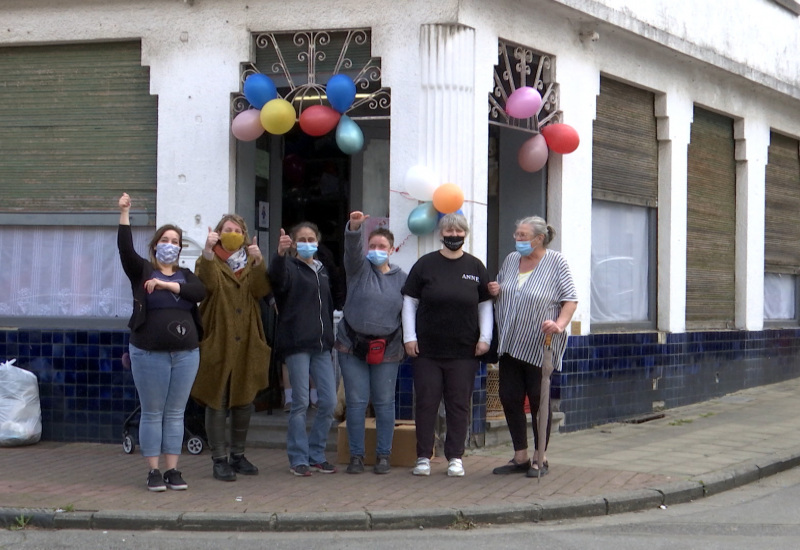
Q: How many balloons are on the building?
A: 13